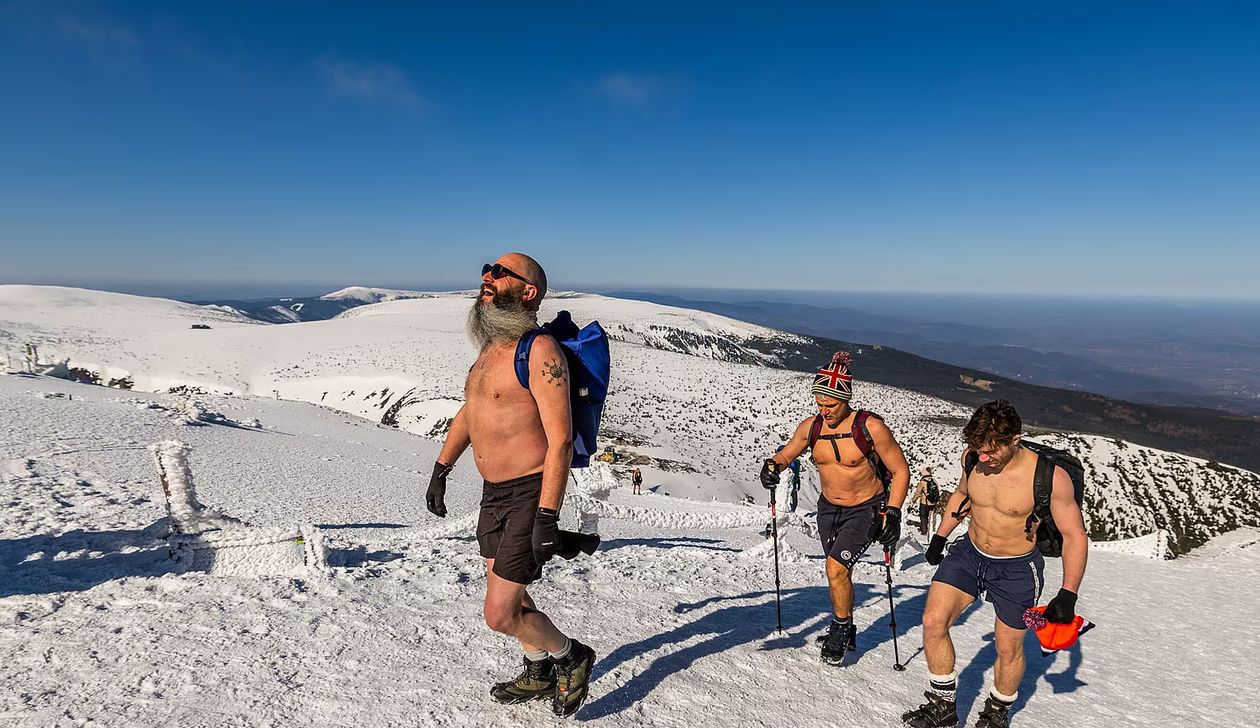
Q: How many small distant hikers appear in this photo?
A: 3